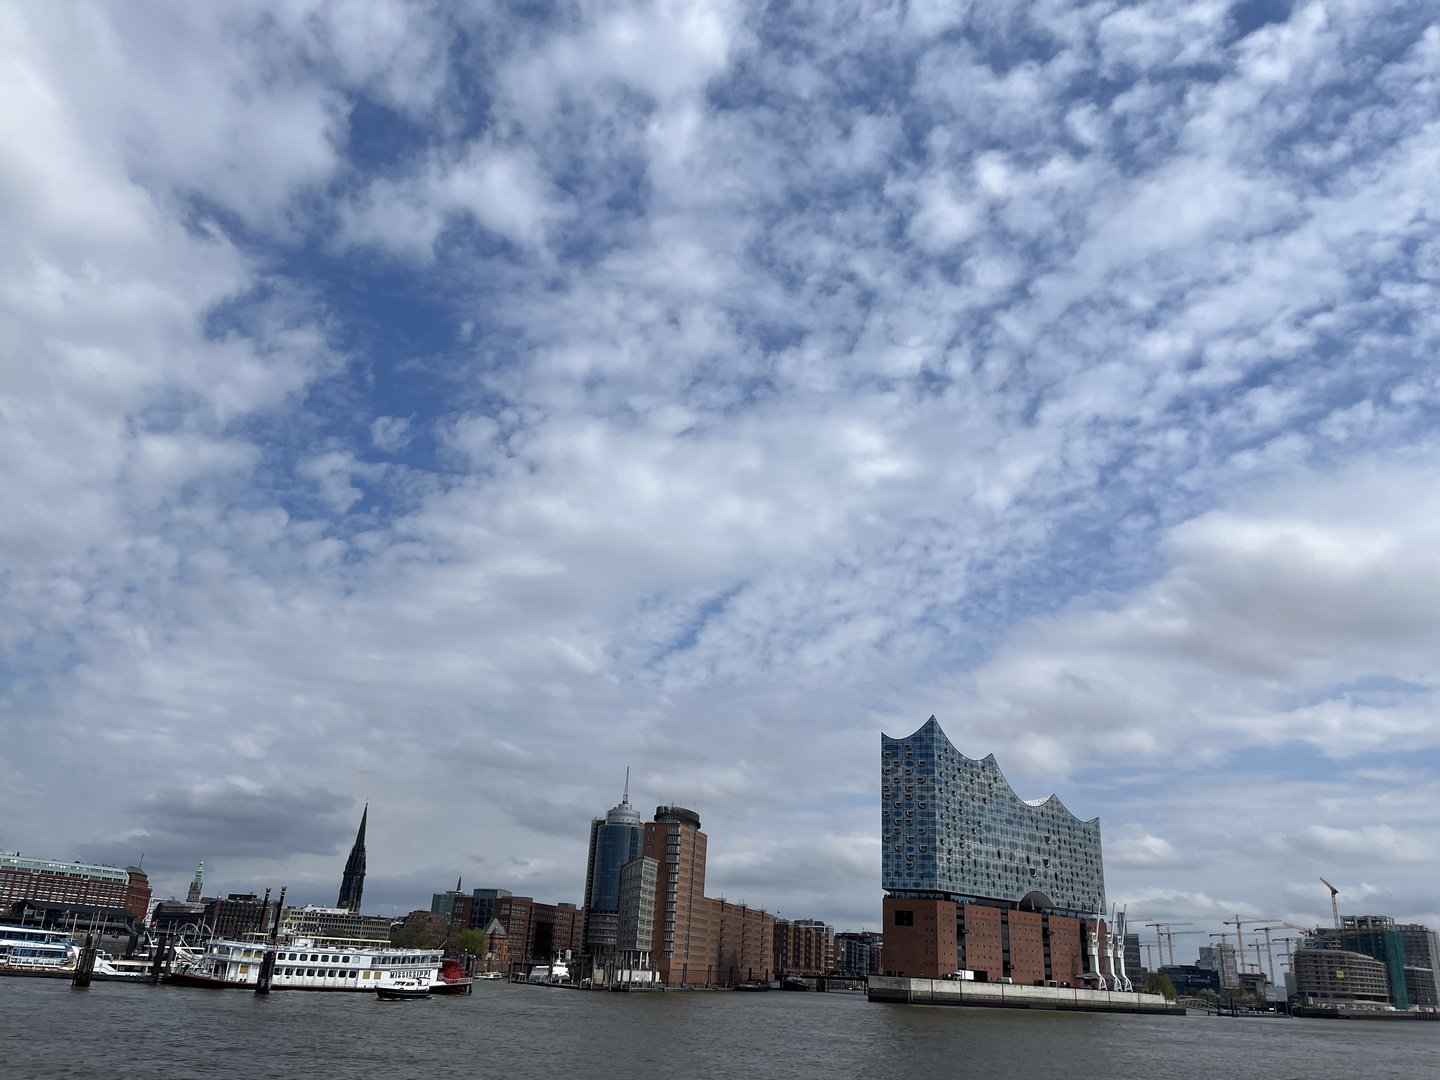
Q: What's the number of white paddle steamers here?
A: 1